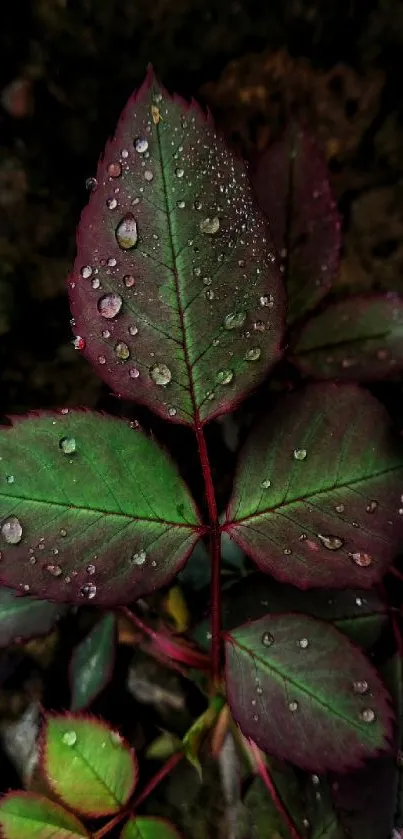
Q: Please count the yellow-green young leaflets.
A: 3